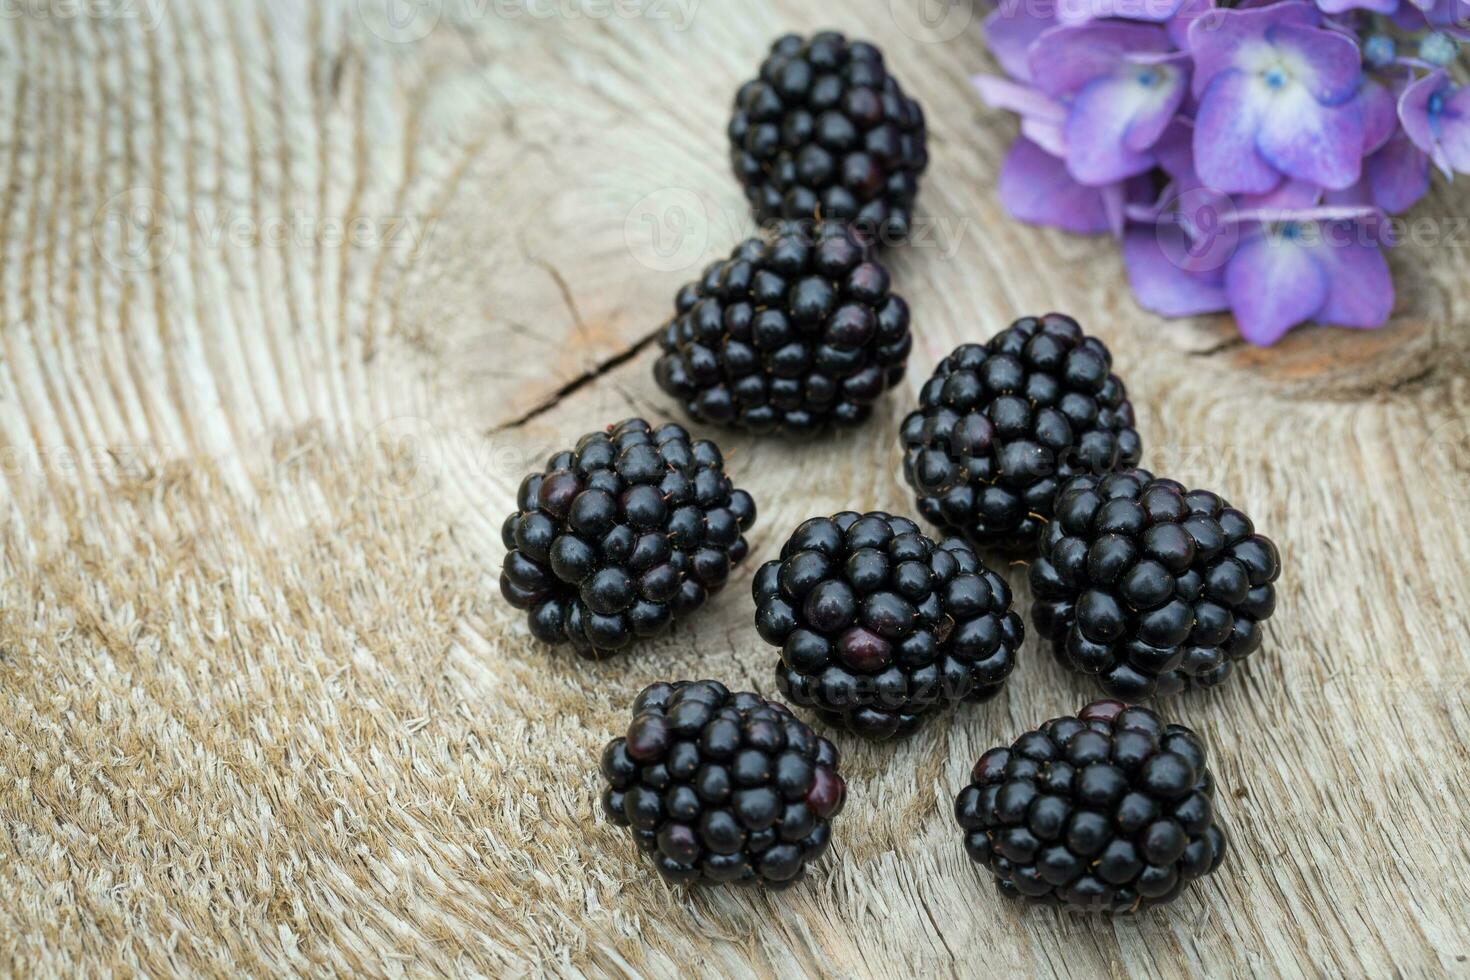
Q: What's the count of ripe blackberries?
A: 8